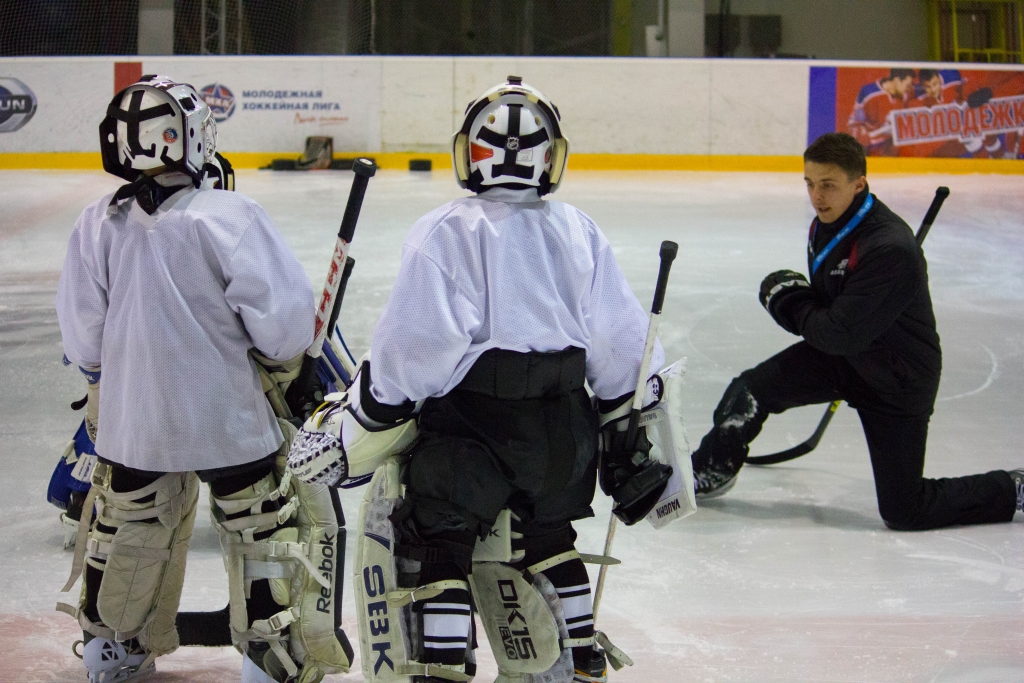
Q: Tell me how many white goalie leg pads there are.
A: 4